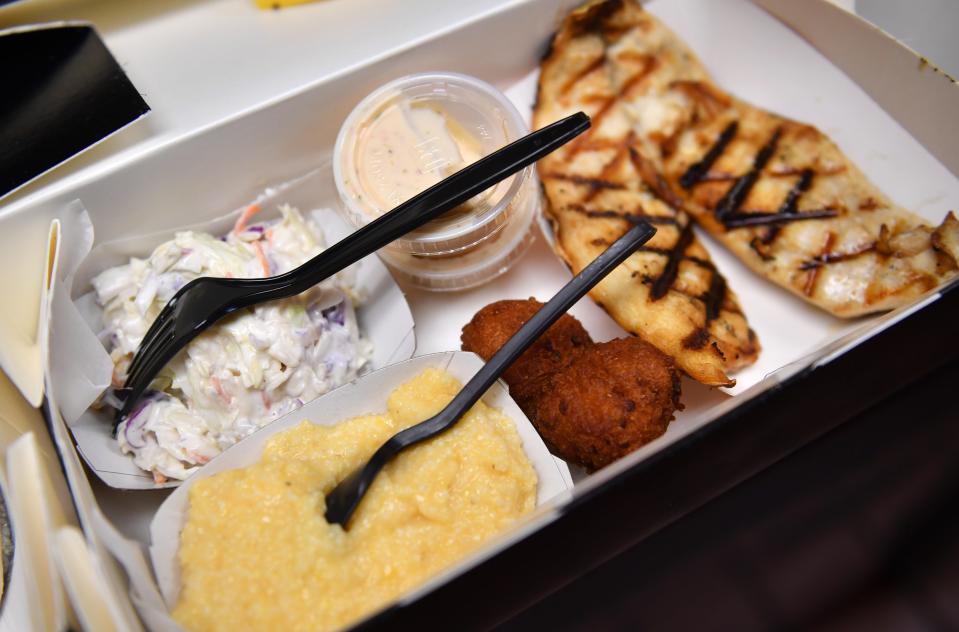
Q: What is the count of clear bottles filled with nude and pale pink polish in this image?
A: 0